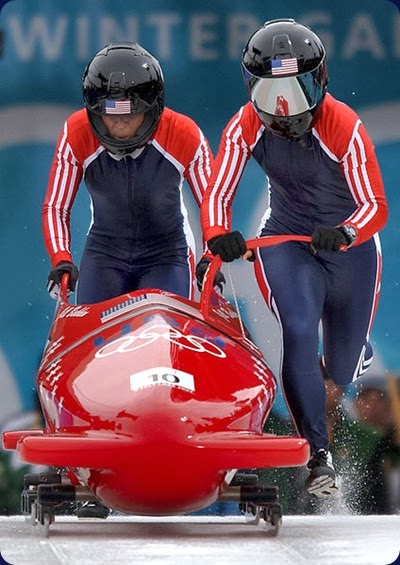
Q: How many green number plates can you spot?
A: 0